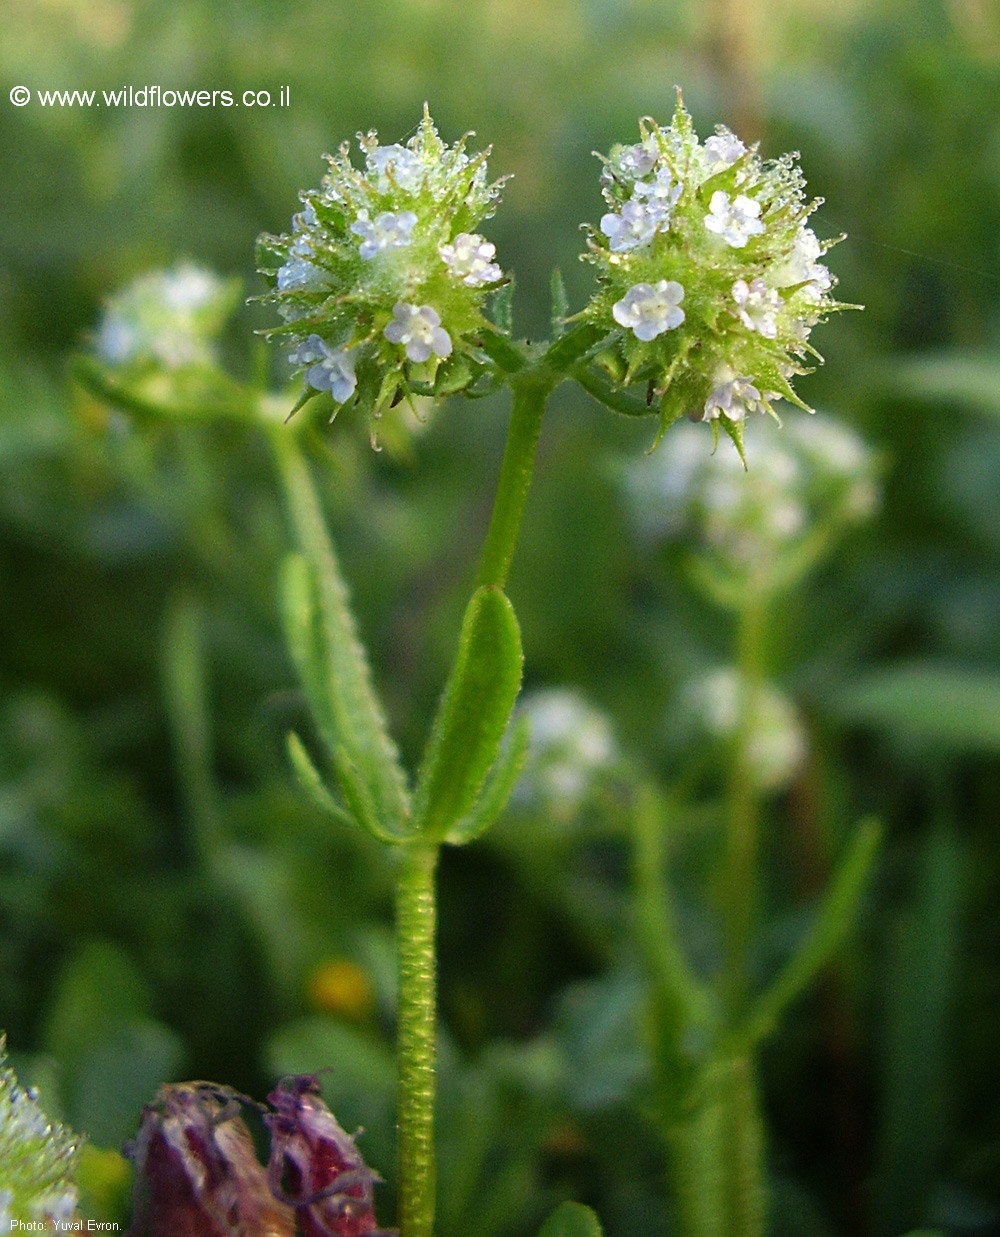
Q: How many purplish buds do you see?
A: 2